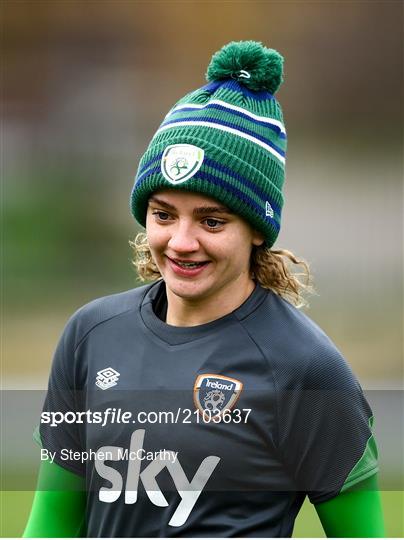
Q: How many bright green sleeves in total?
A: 2